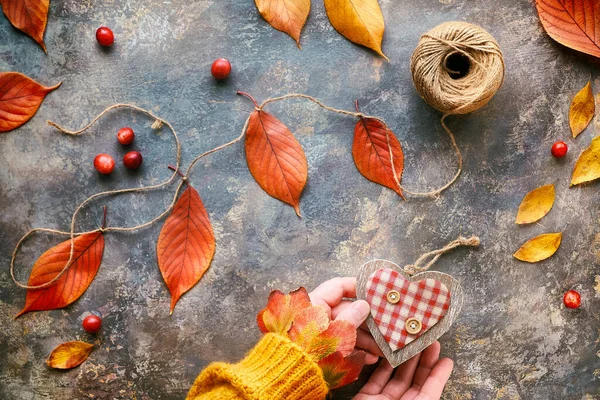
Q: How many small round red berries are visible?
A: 8